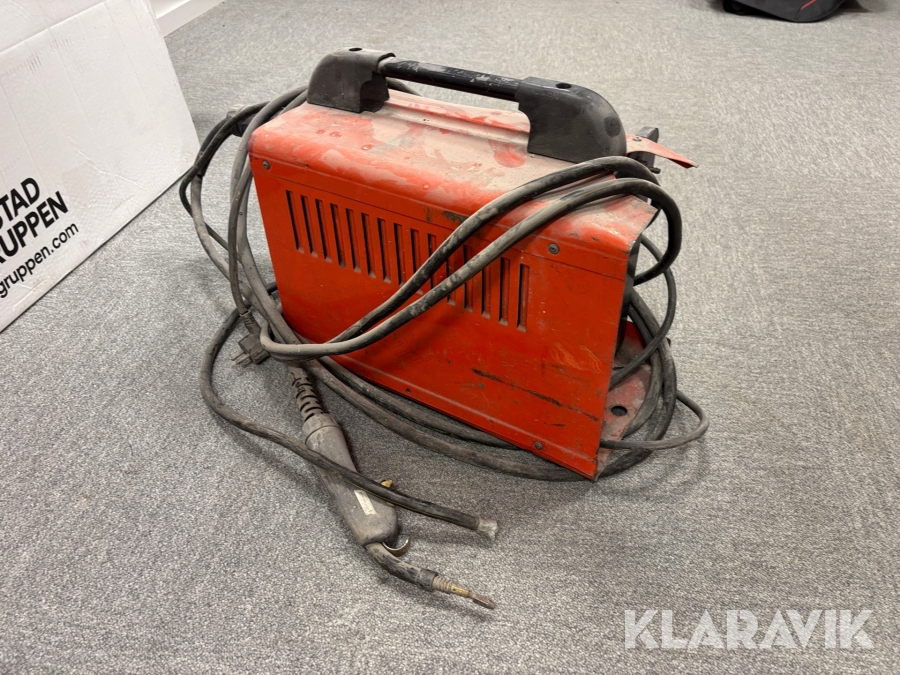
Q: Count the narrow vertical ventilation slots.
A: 15